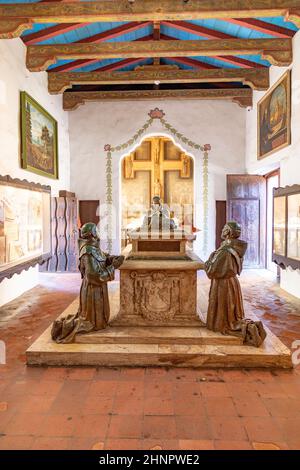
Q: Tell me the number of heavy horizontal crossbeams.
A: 4